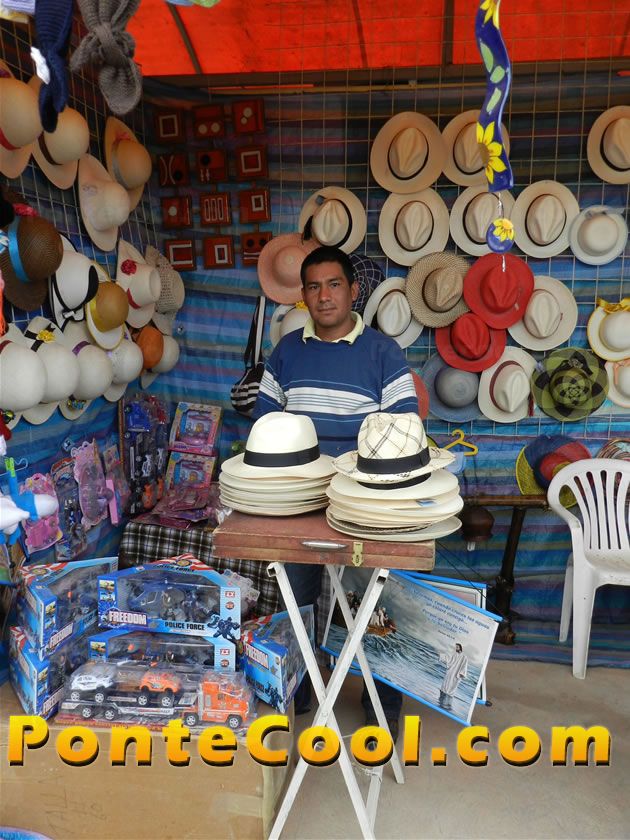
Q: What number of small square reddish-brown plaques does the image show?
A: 12